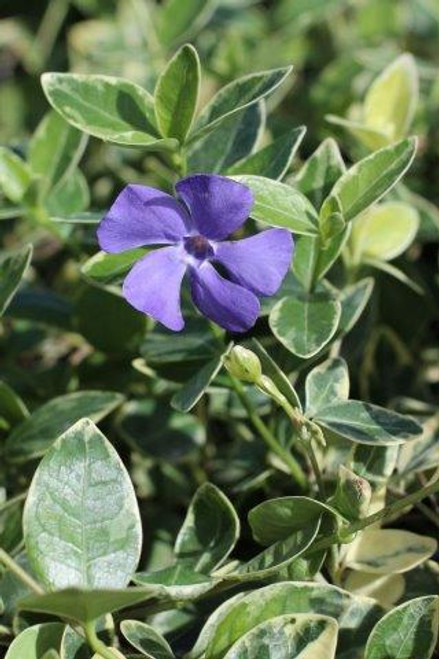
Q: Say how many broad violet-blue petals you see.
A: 5